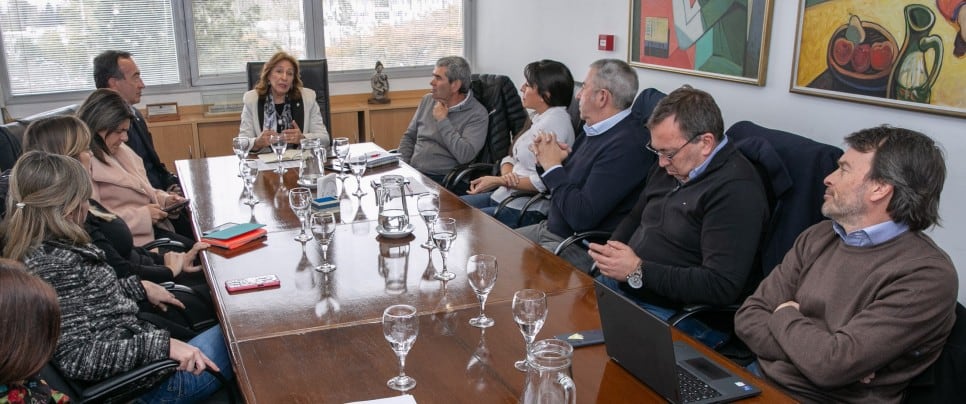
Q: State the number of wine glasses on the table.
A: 12